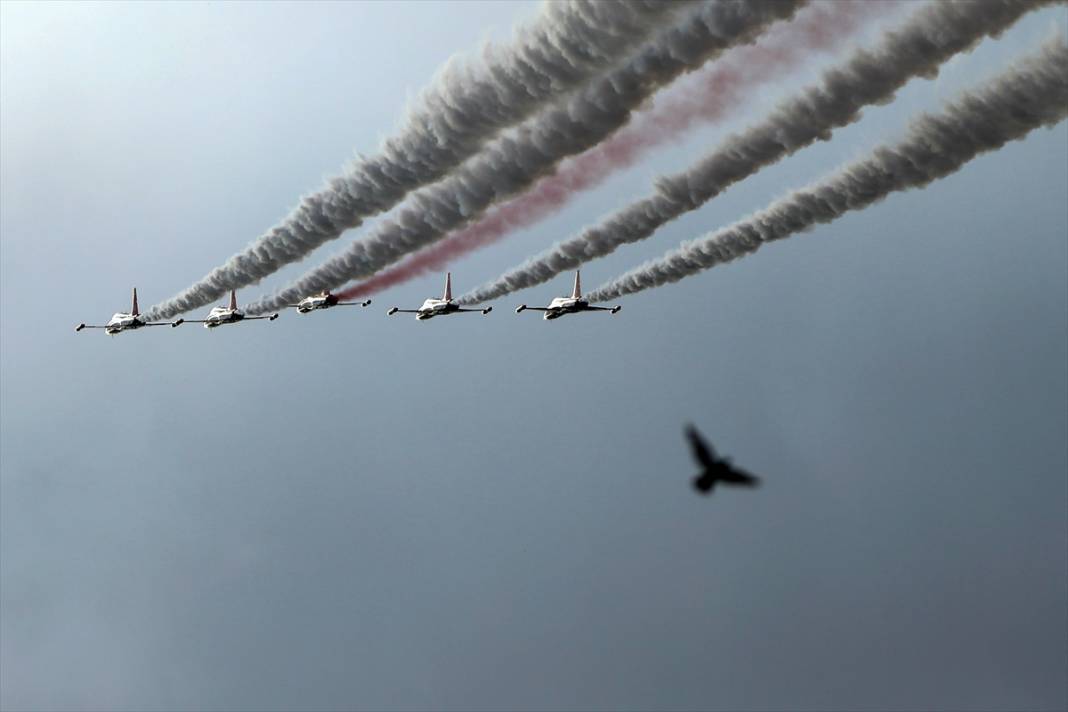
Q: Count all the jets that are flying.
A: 5